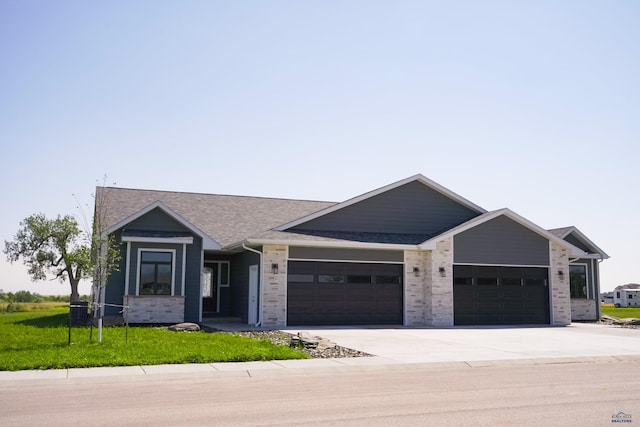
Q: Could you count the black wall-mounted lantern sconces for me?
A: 4